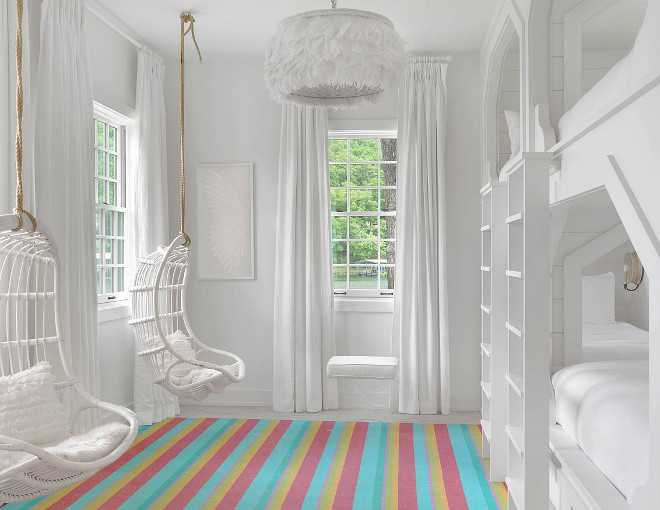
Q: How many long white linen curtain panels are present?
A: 5